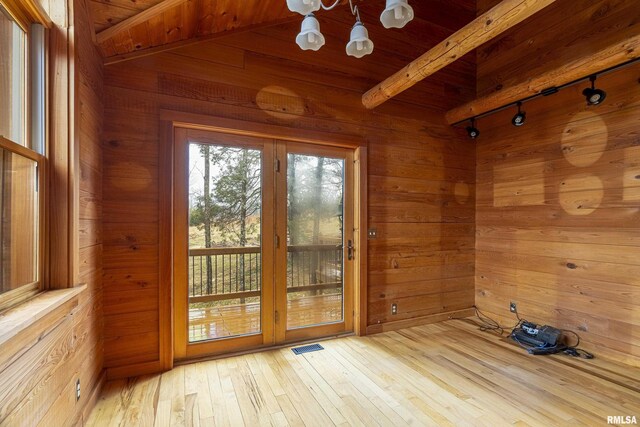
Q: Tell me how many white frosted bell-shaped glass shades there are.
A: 4